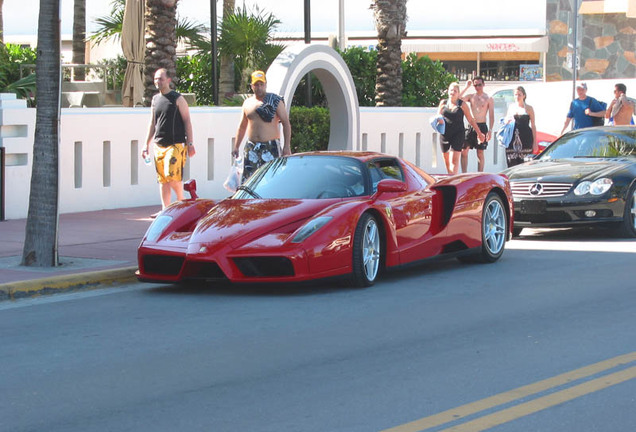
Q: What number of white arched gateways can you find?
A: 1